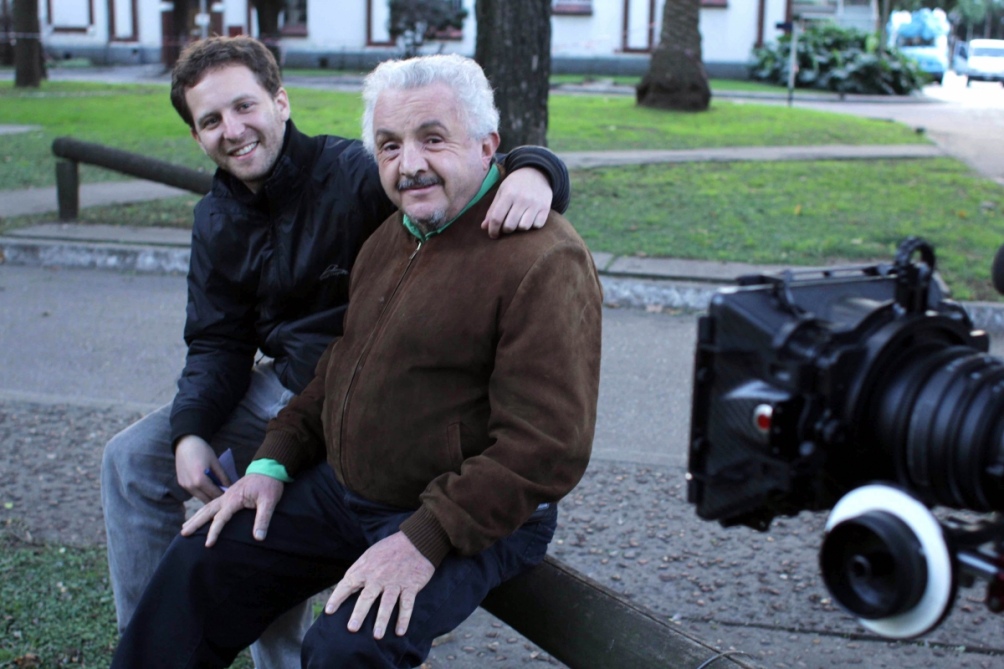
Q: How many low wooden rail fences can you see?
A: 2